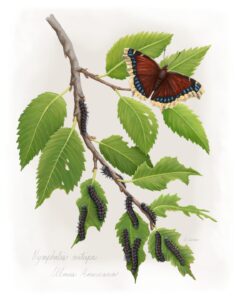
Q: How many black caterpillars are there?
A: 10